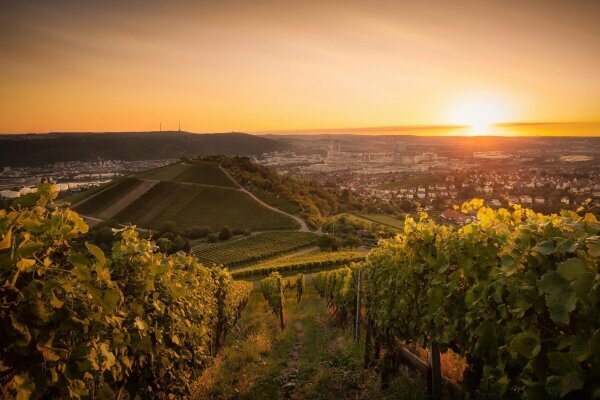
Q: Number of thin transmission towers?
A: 2